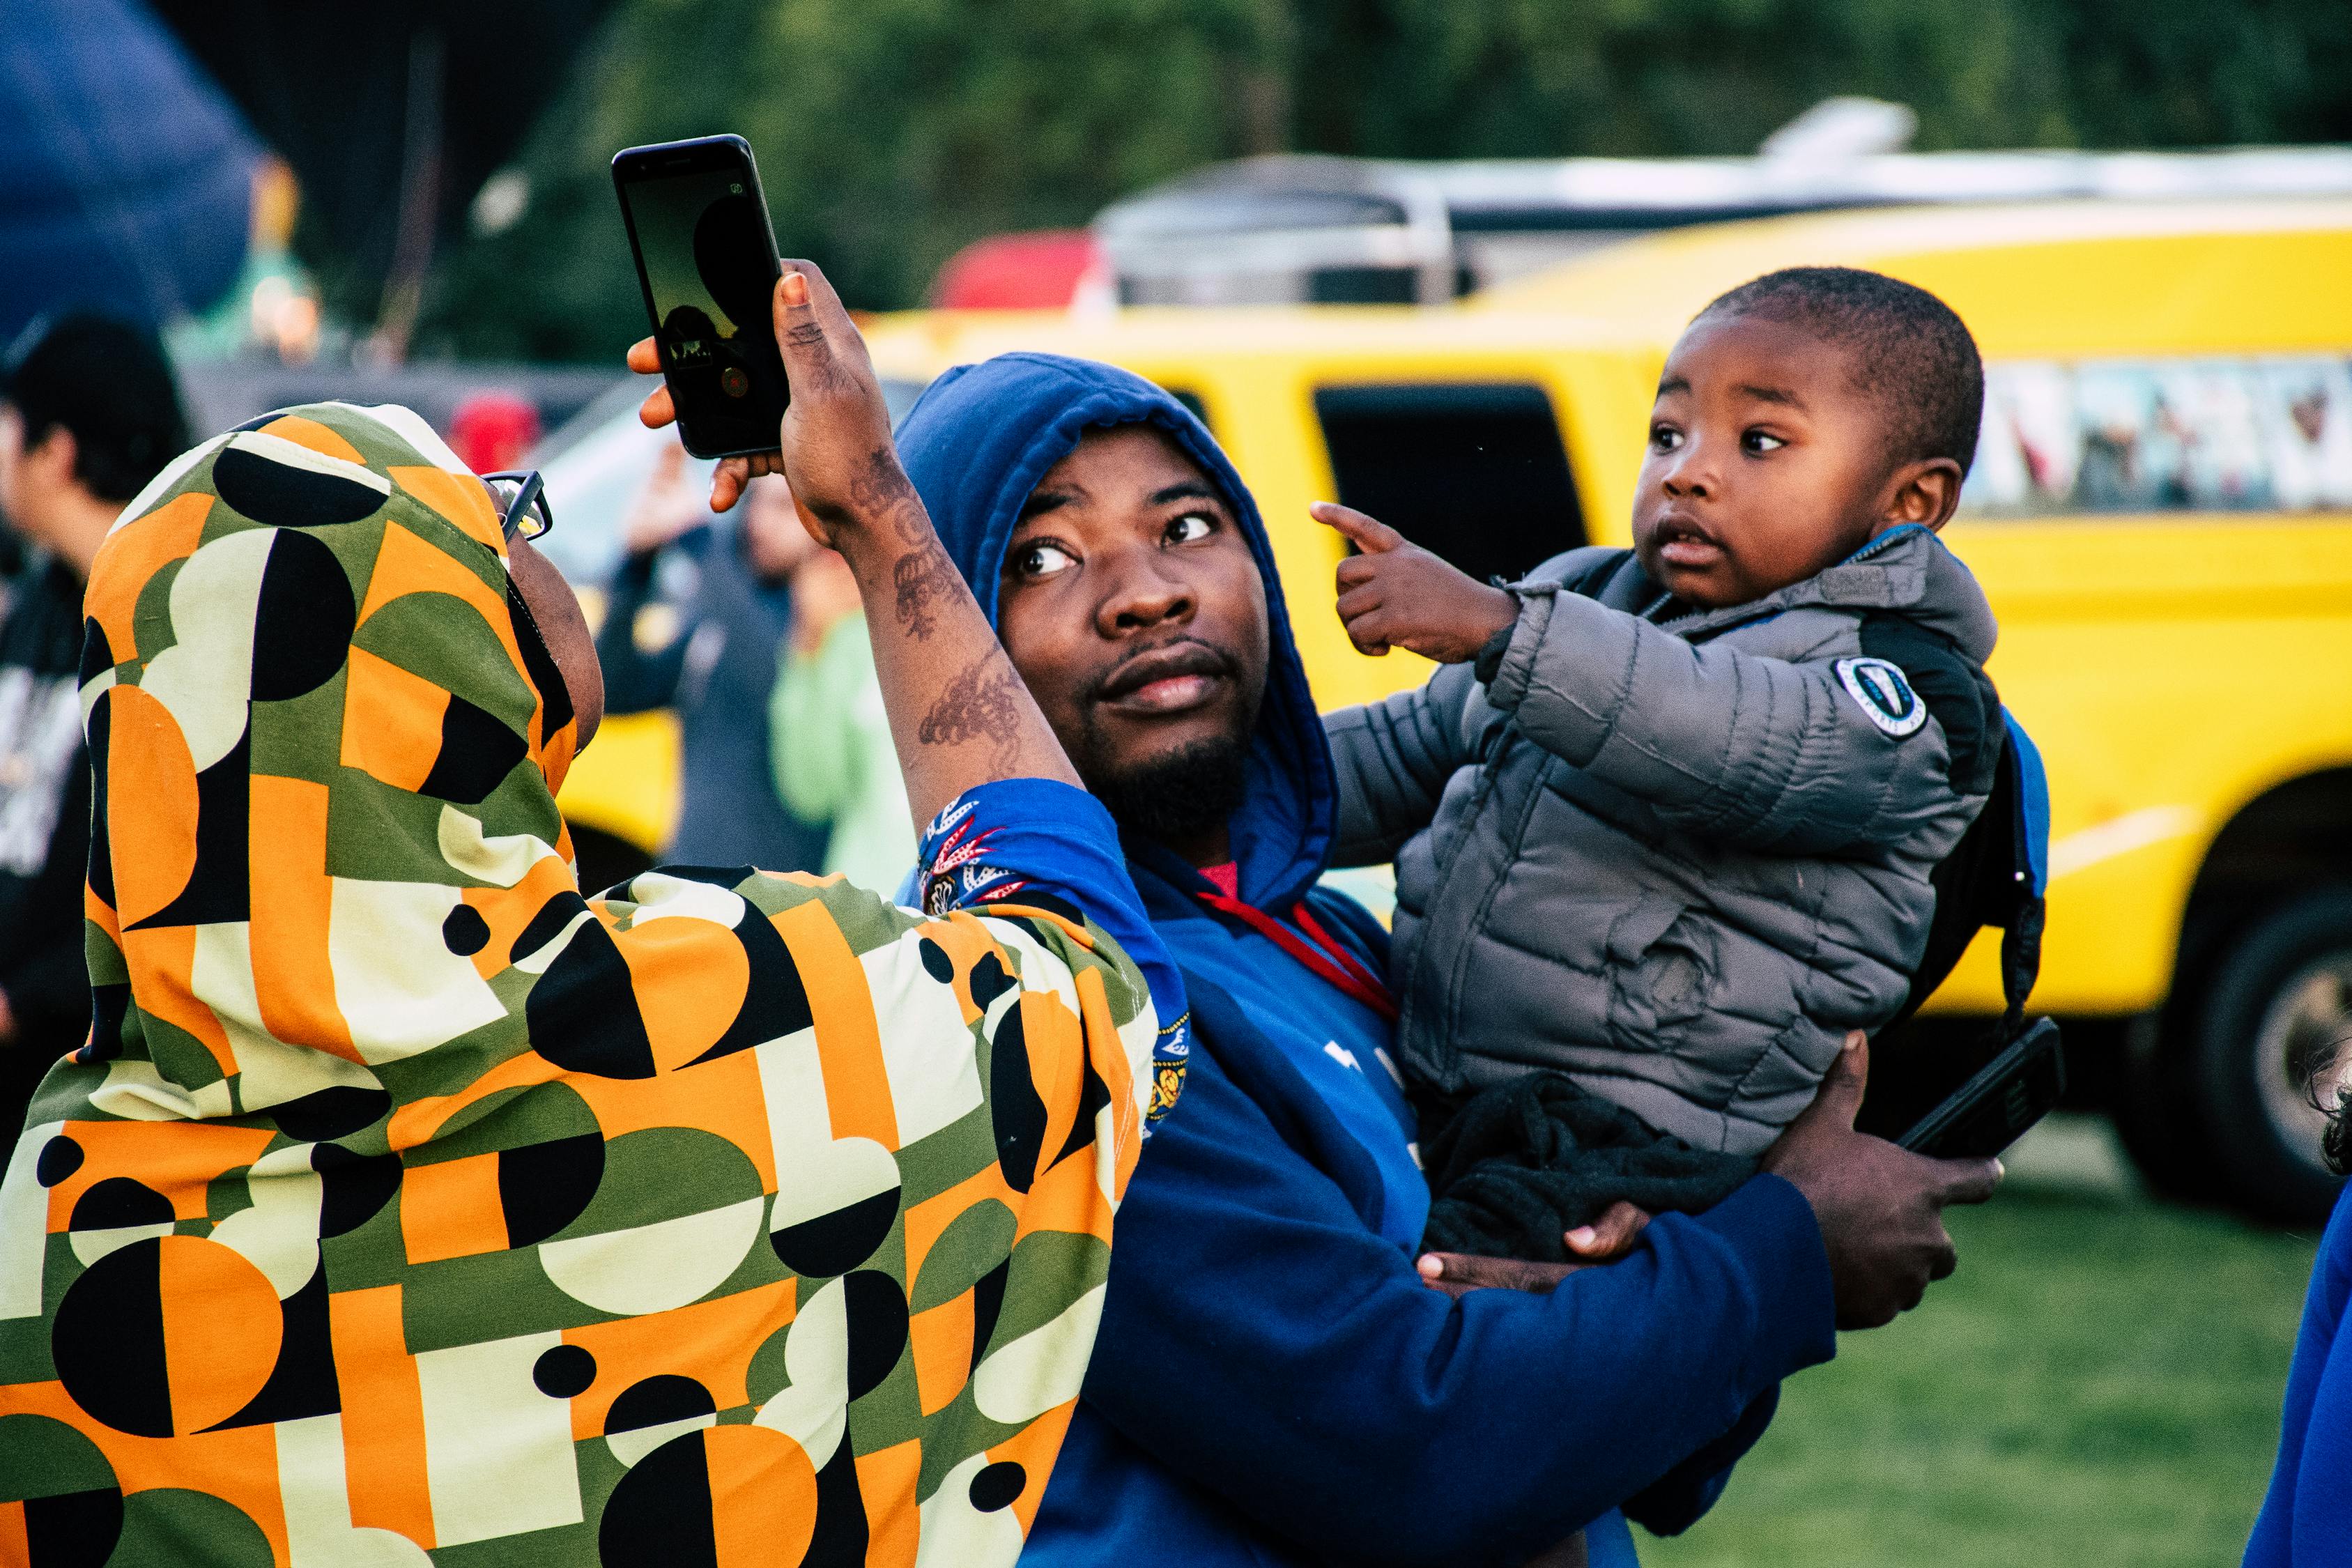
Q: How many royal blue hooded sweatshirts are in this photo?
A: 1